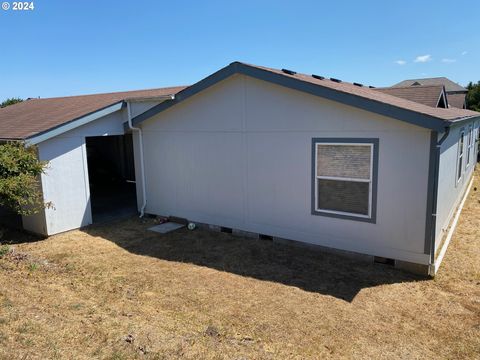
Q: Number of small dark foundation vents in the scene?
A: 3